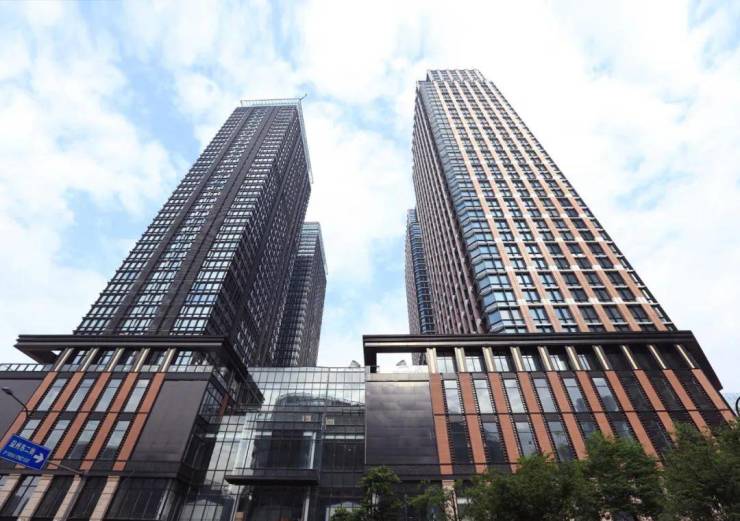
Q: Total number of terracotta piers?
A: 15